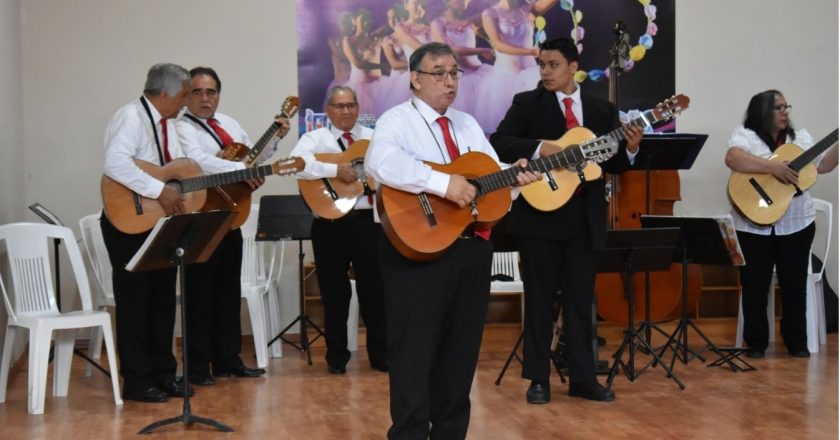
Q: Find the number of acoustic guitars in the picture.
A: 6